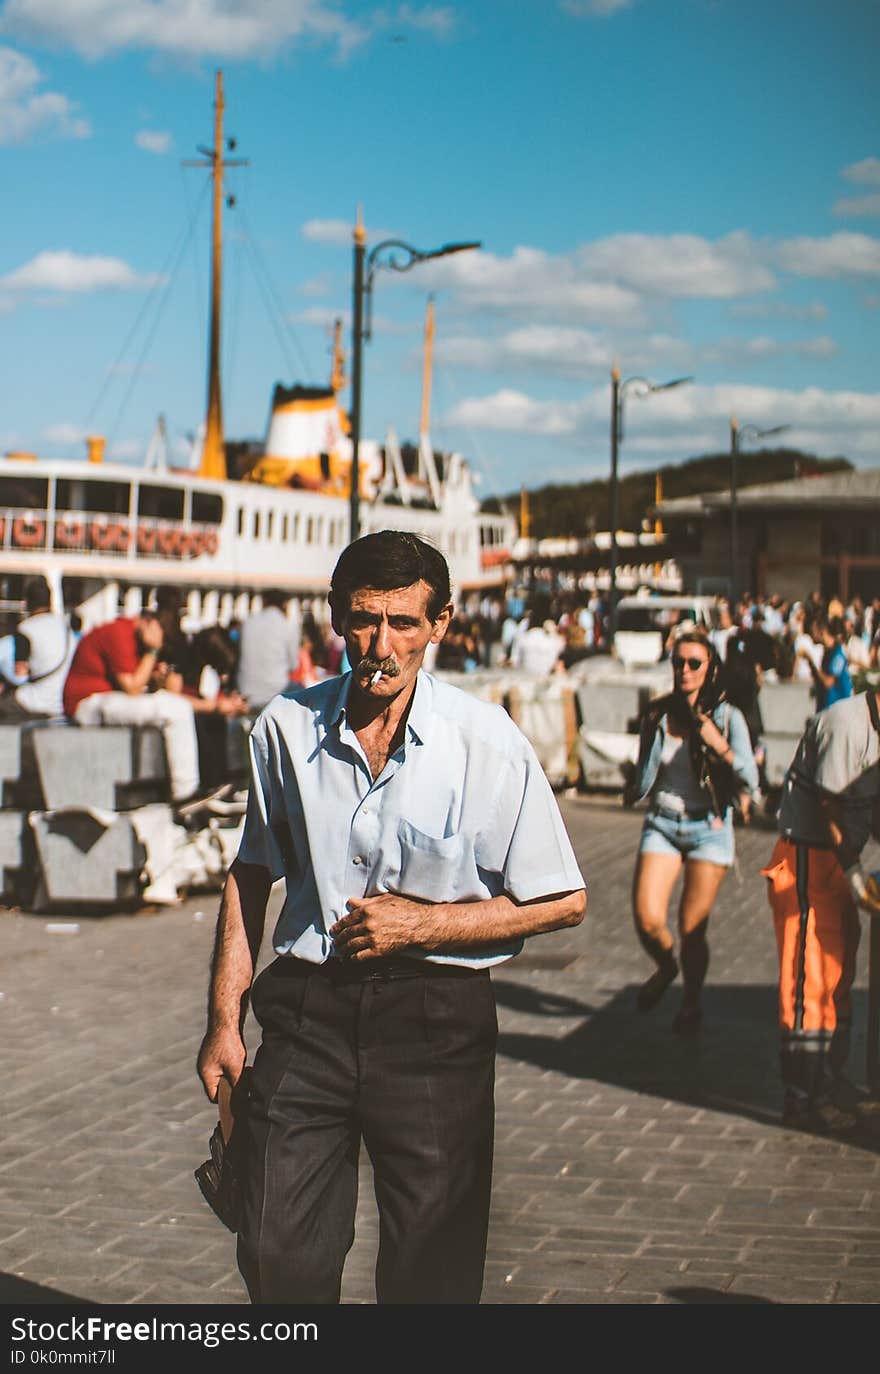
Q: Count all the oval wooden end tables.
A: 0